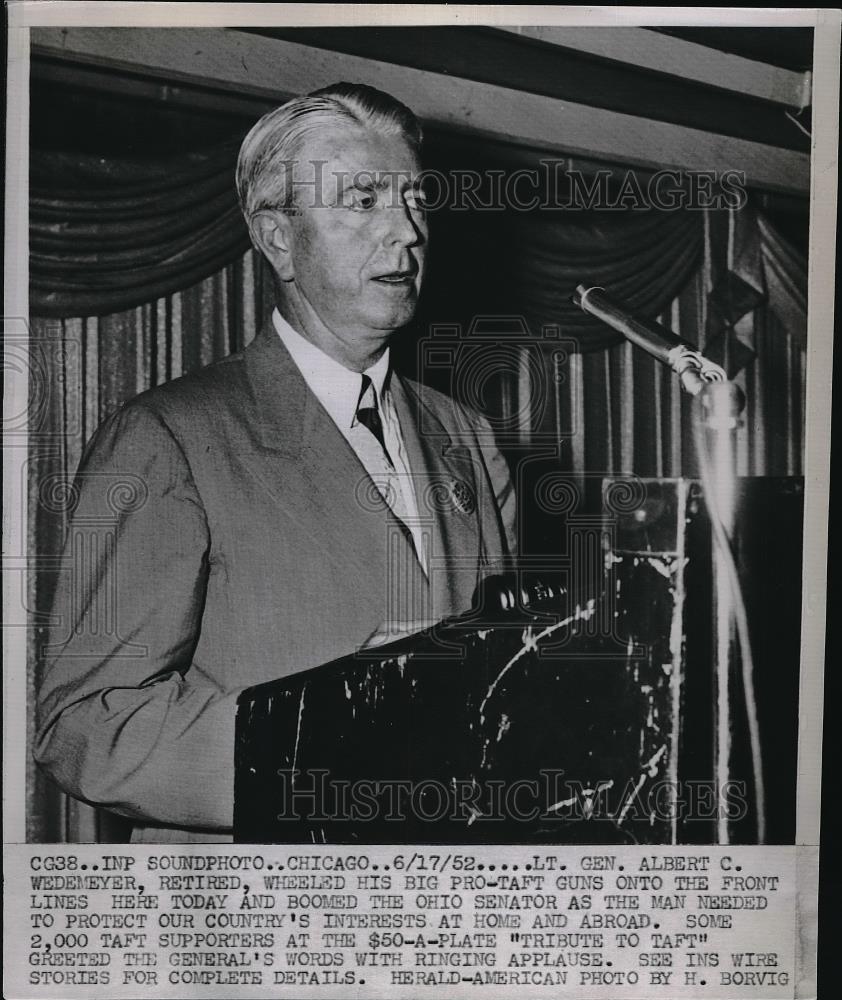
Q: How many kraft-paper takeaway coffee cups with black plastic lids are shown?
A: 0